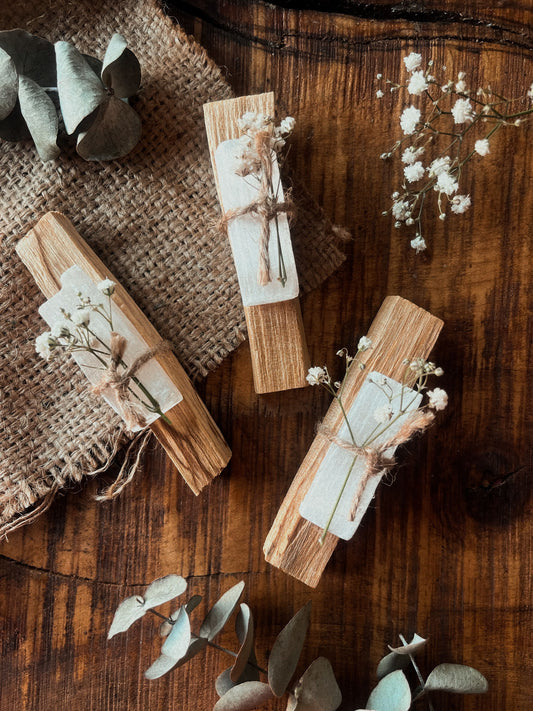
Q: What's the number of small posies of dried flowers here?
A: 3